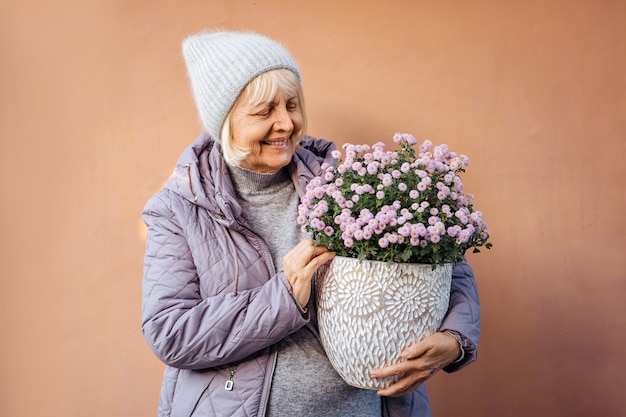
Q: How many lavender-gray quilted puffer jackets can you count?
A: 1